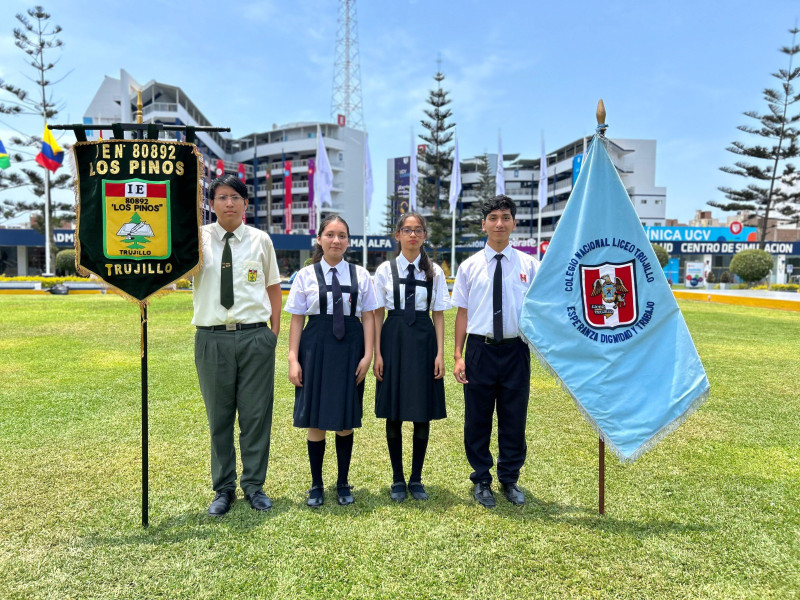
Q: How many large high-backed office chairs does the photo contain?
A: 0